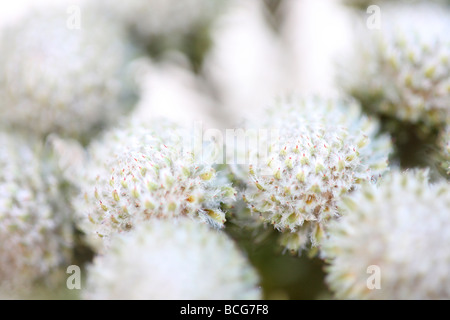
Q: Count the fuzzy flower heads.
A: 7